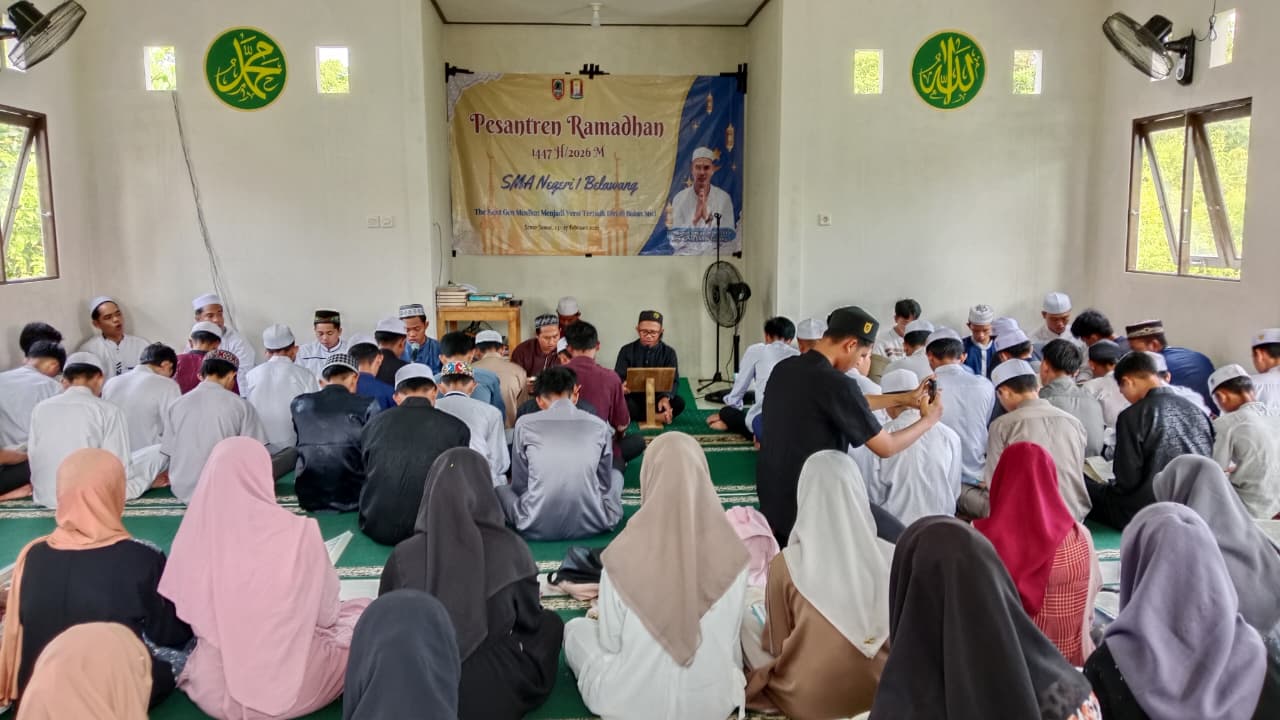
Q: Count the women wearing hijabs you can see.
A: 11